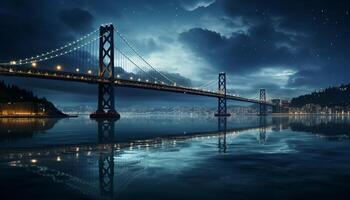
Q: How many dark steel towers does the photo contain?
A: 3